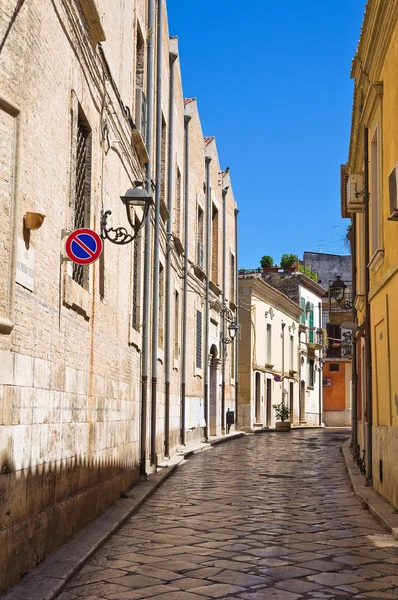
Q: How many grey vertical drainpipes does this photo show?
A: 7